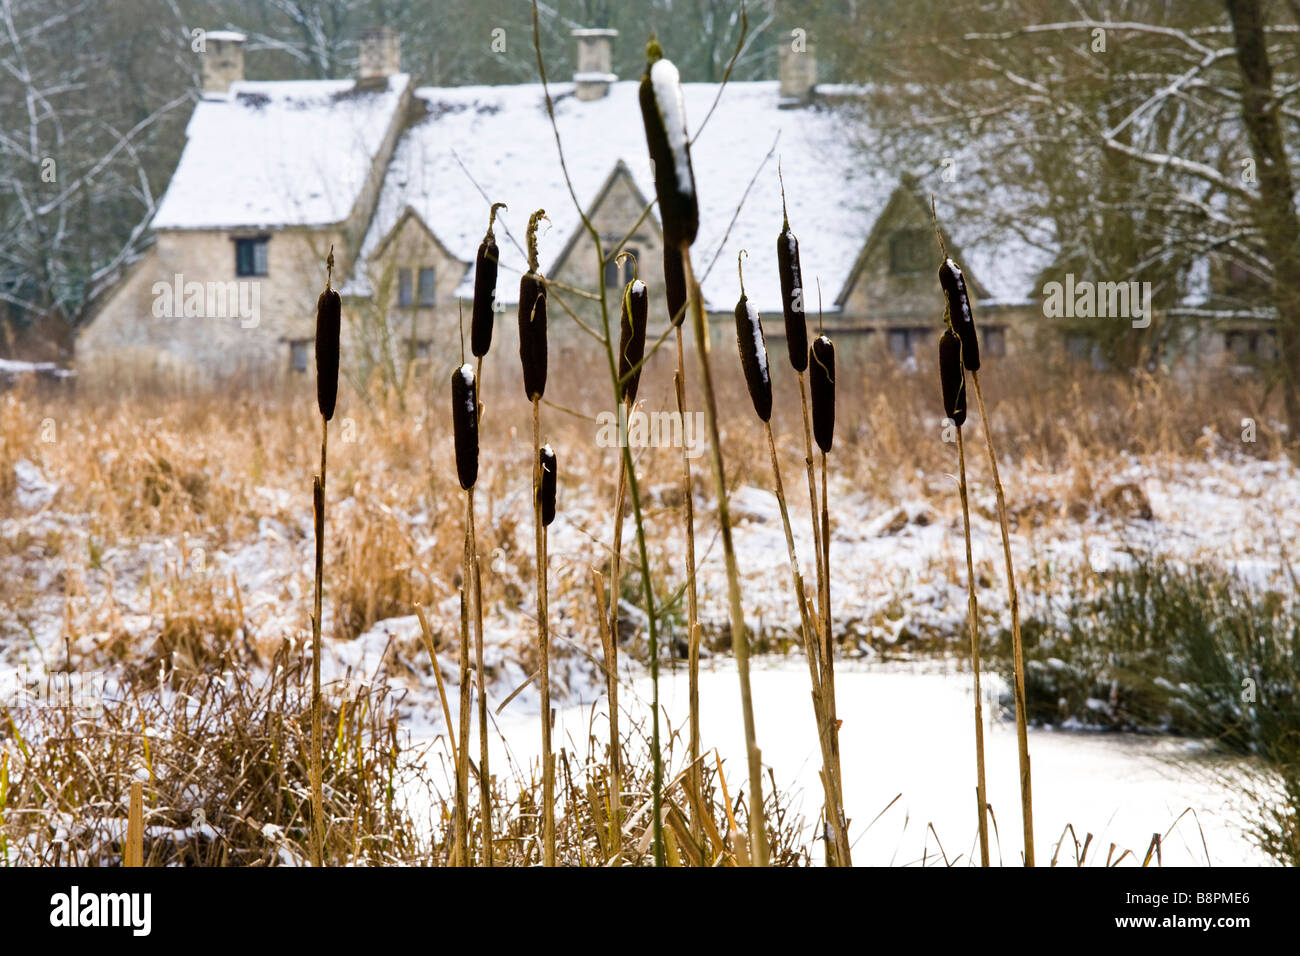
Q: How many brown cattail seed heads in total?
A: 13